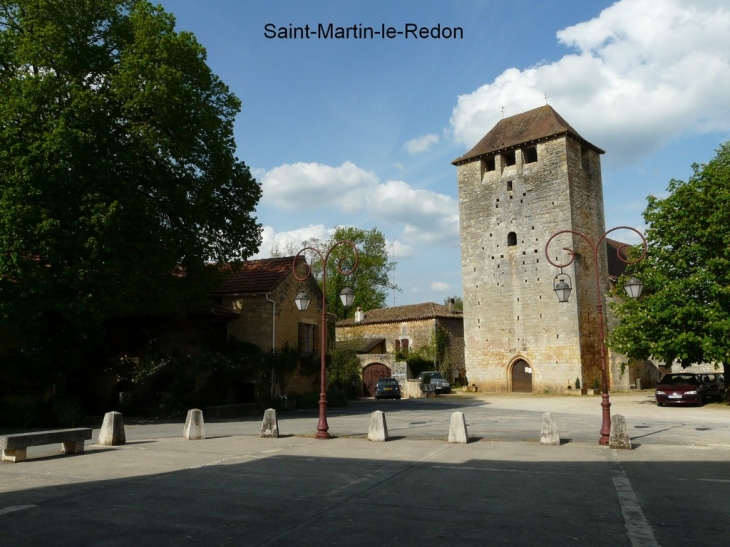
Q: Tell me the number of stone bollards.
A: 7